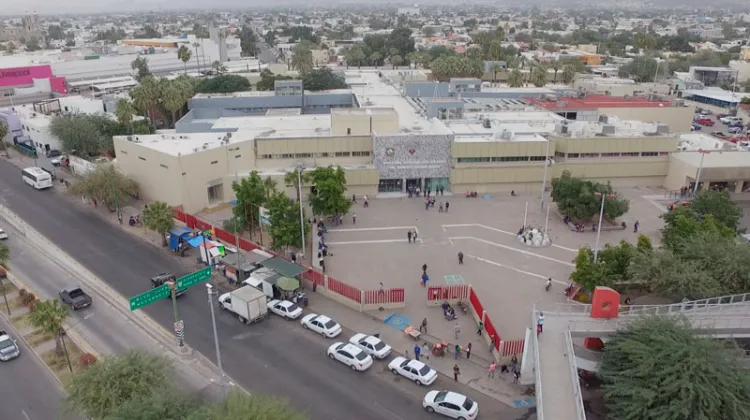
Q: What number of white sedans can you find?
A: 6